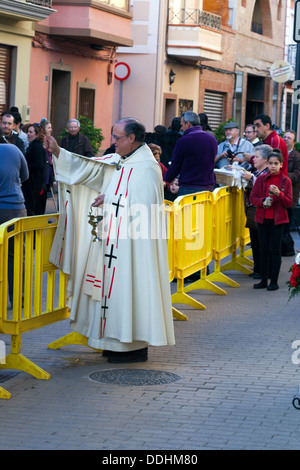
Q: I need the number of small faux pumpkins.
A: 0